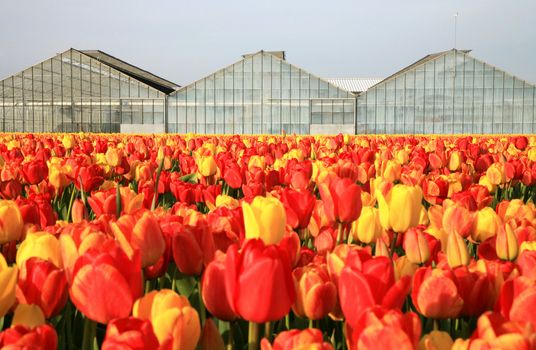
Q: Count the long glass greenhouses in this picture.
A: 3